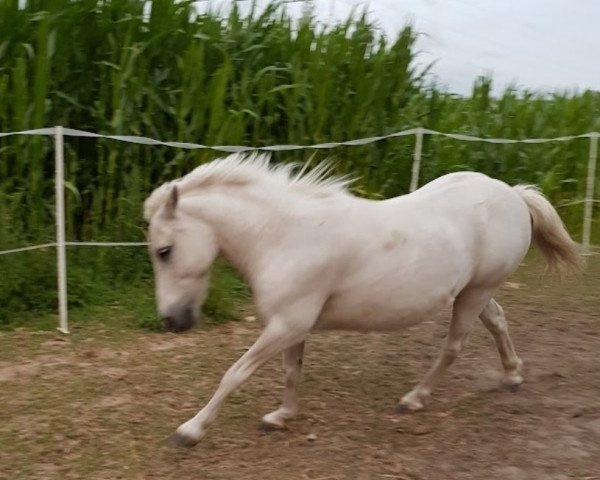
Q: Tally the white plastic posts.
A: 3